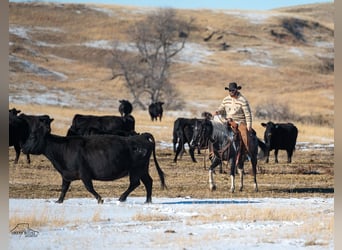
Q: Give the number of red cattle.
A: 0